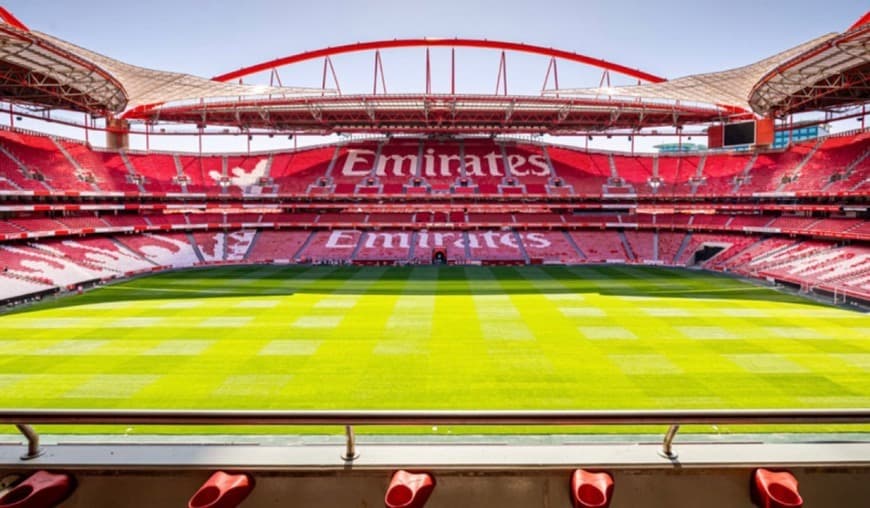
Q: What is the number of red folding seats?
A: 5